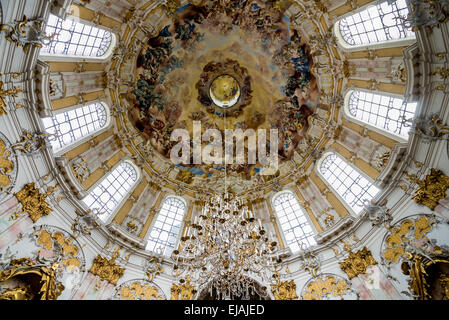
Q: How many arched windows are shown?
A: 8